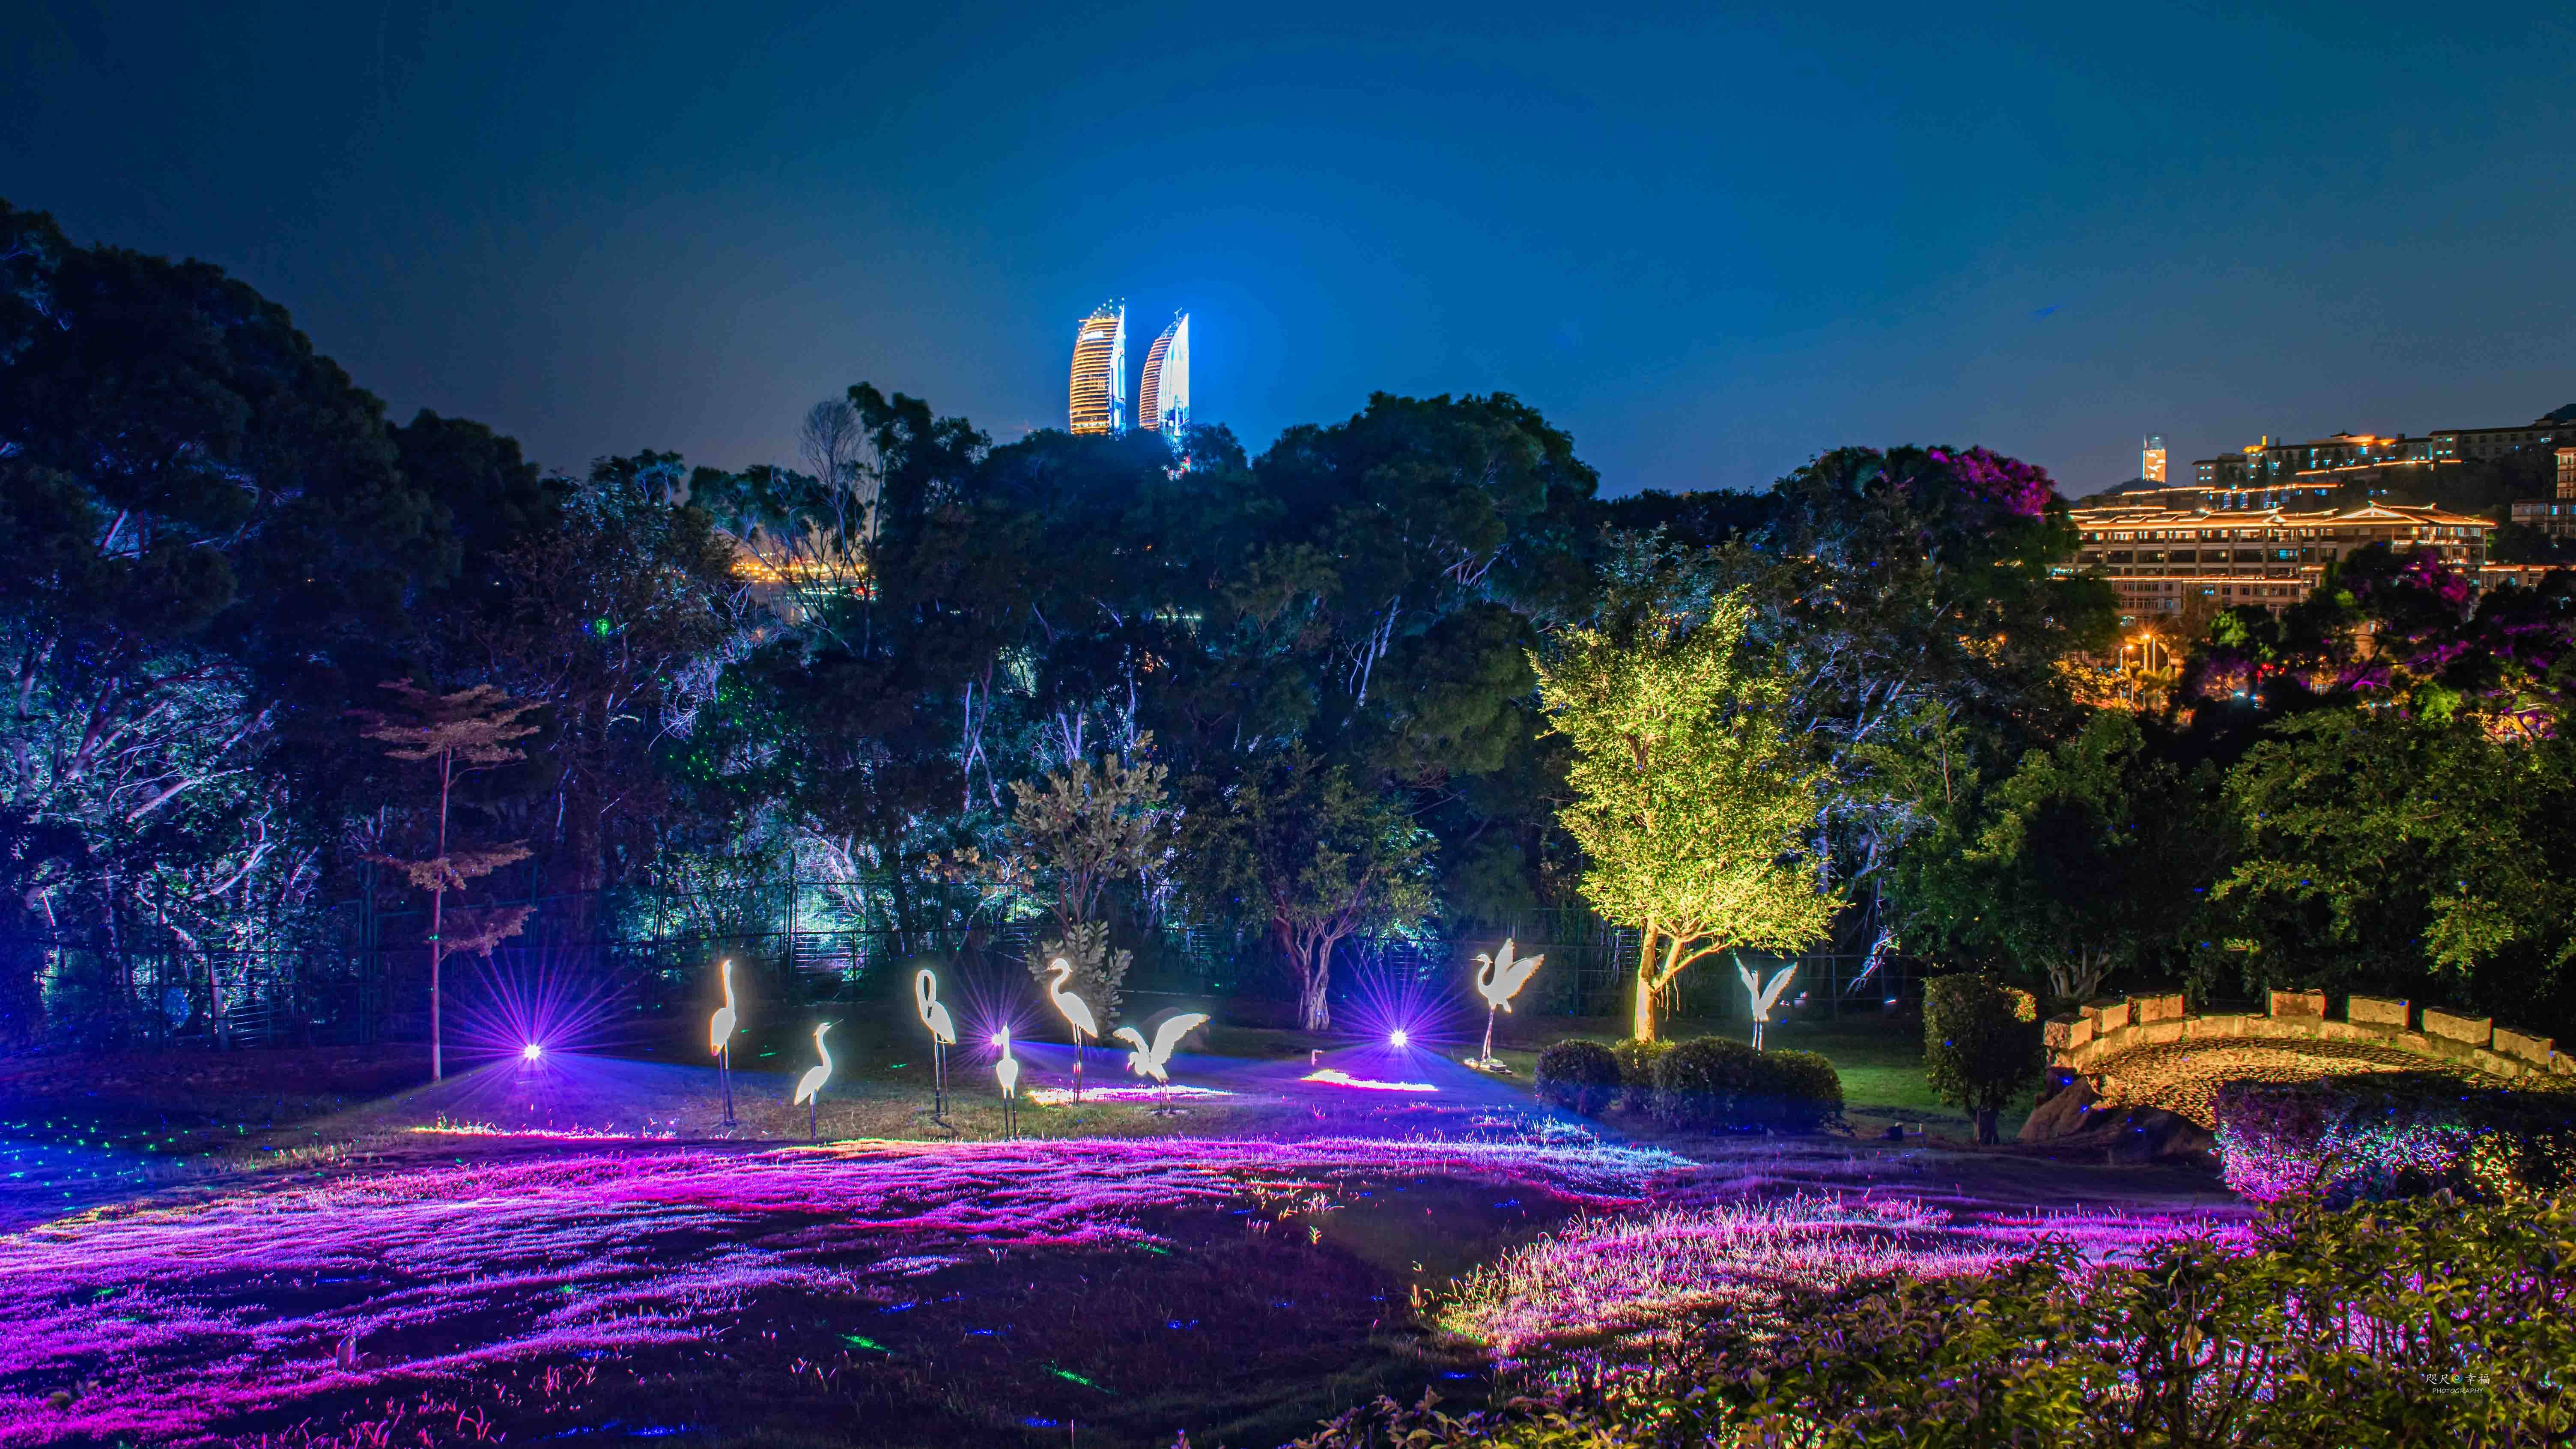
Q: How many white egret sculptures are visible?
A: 8